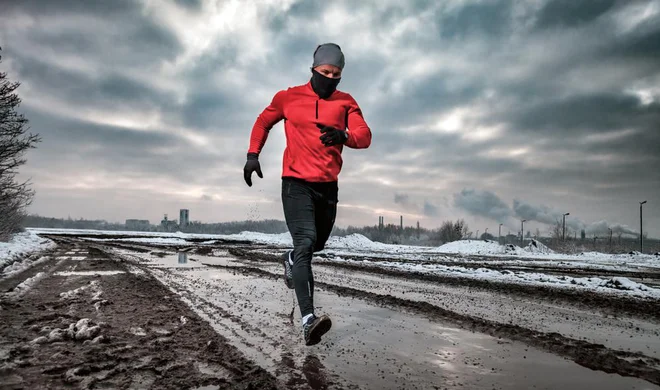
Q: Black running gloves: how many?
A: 2